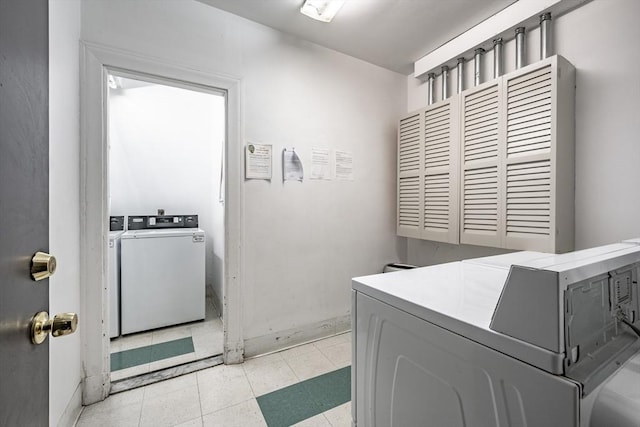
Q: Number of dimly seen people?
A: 0